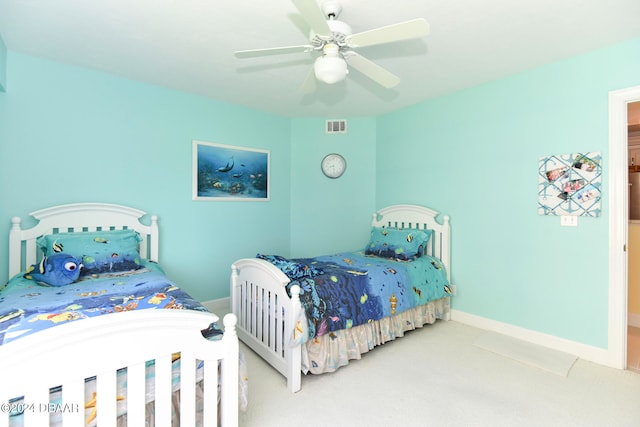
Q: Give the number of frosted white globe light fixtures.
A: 1